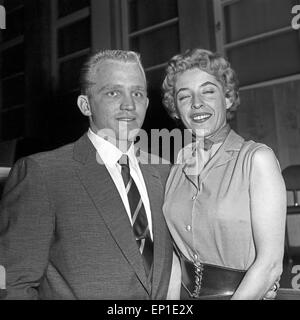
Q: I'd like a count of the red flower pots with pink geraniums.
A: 0